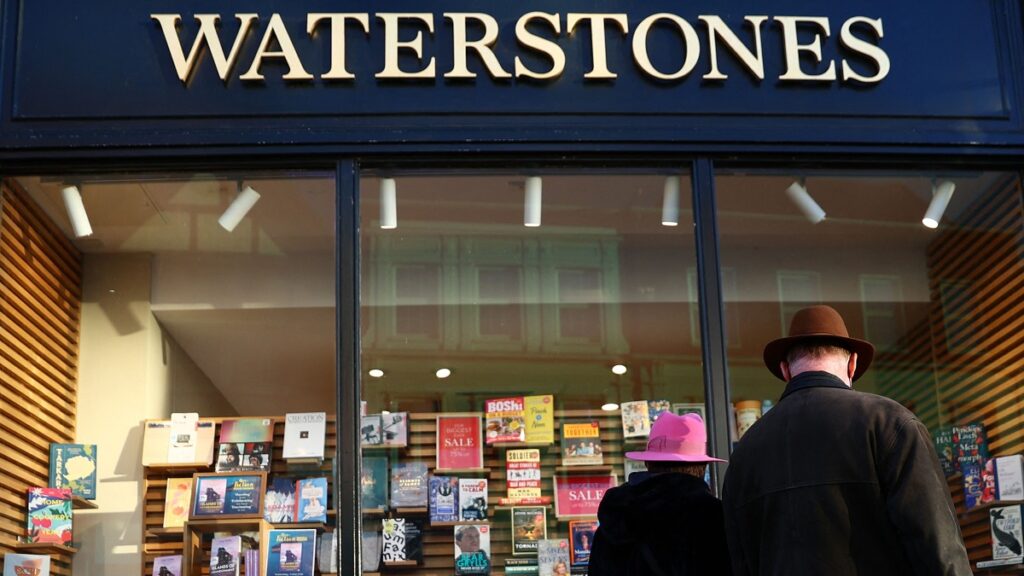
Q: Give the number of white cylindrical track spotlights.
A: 7